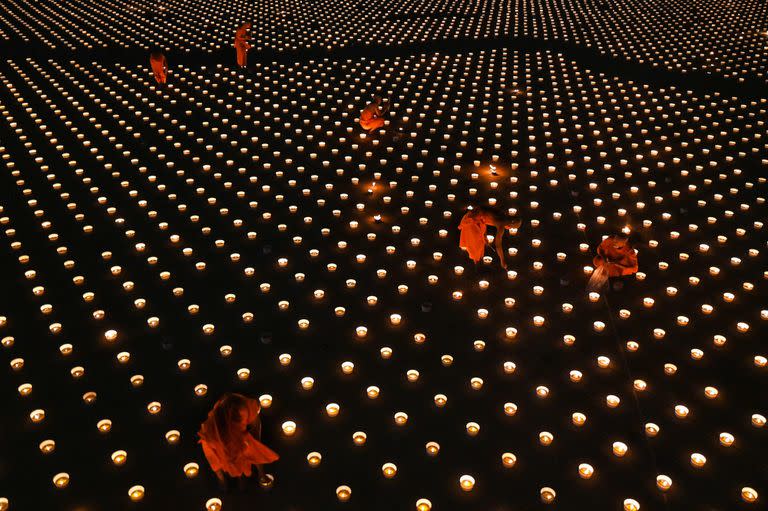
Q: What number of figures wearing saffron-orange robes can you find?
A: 6